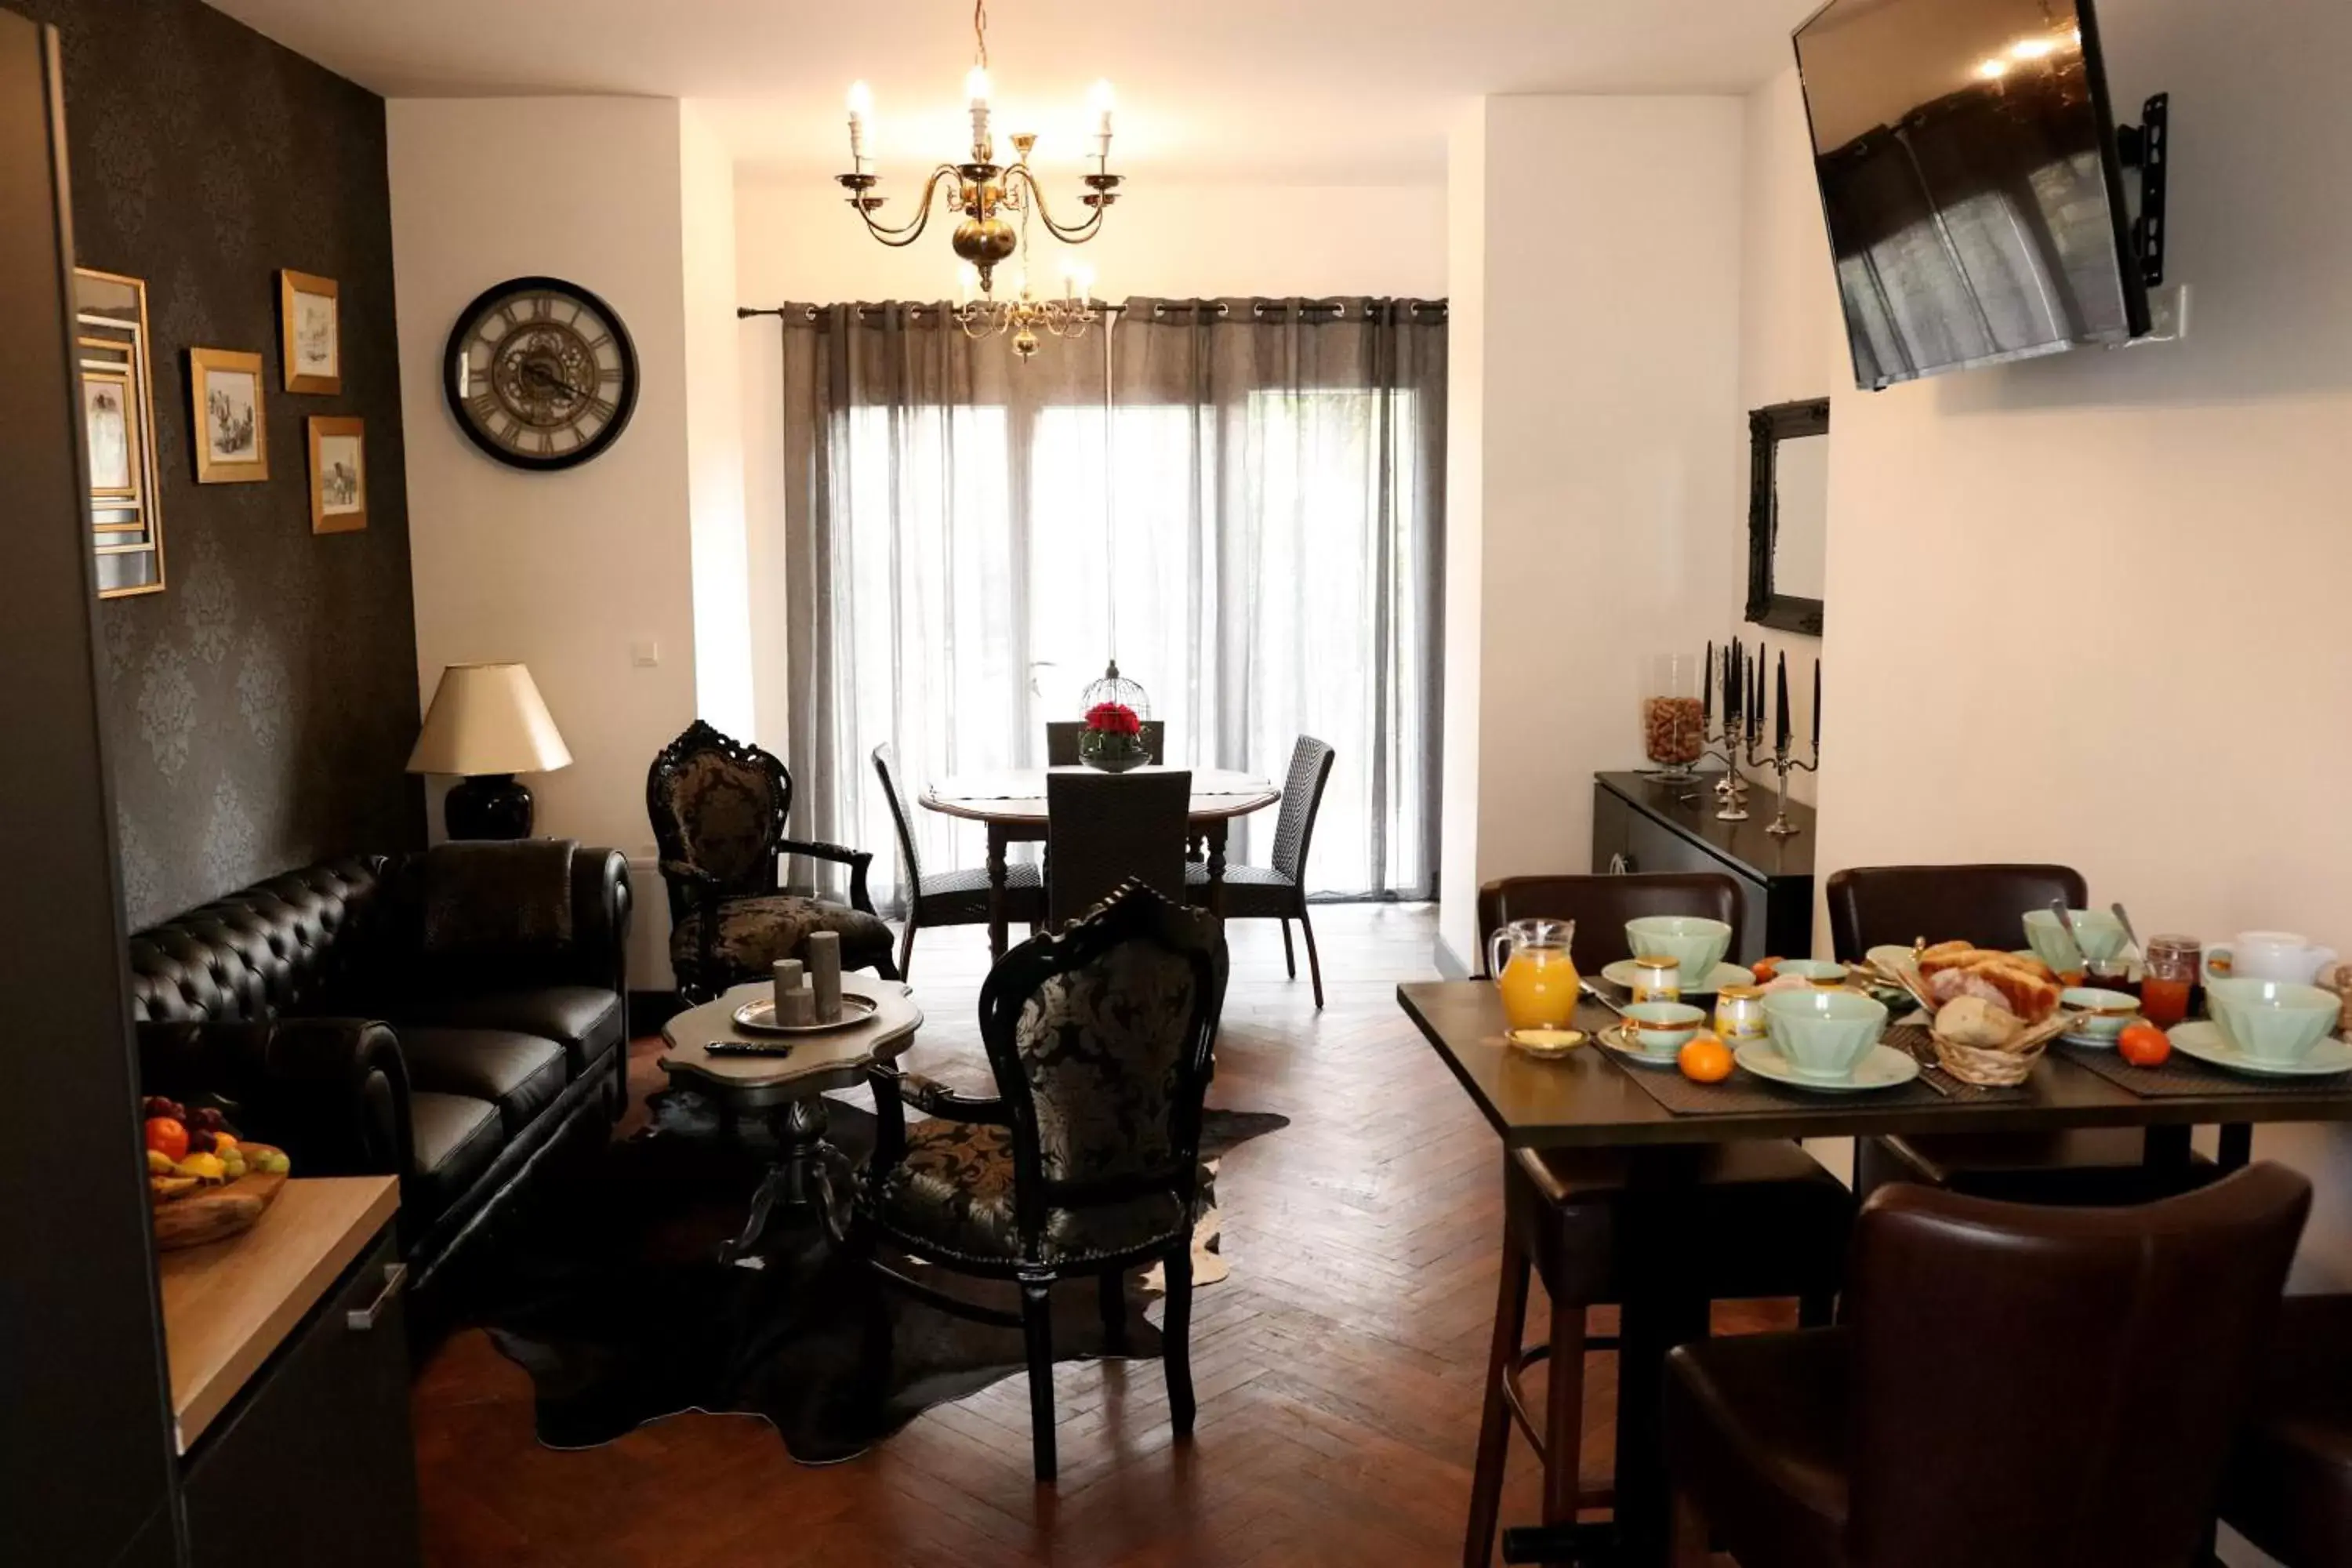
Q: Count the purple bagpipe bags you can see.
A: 0